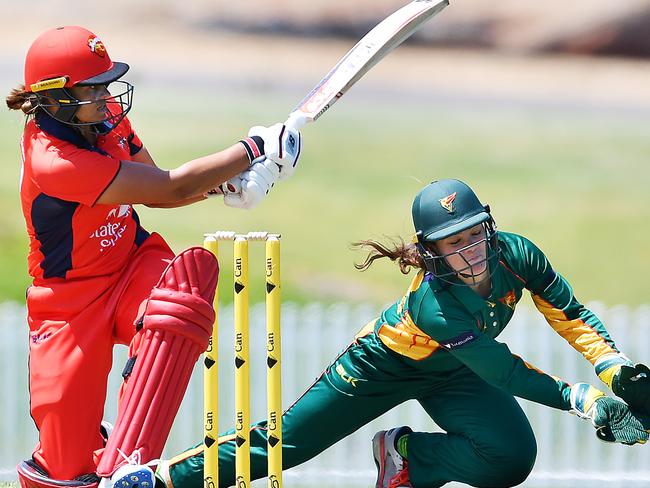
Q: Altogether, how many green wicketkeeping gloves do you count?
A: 2